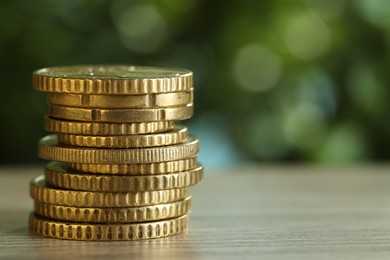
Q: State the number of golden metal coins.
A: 11